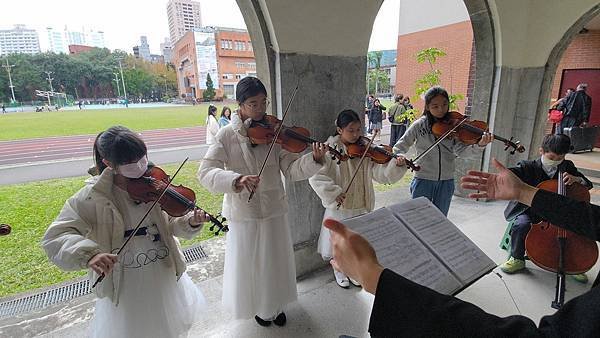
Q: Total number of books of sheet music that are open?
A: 1